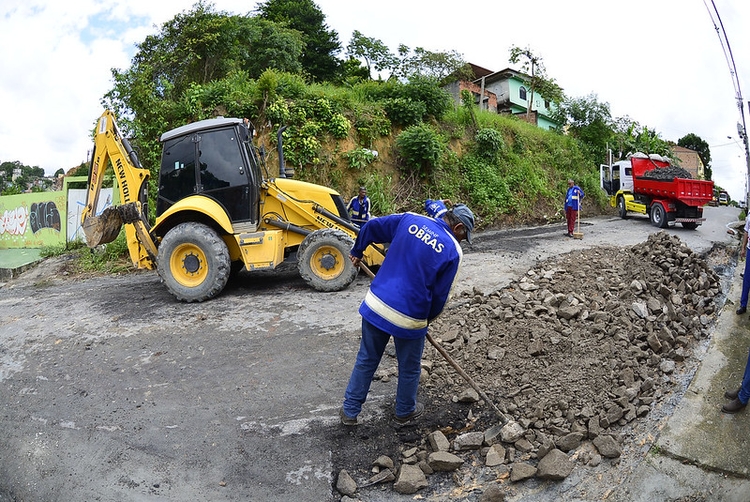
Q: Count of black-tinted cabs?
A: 1